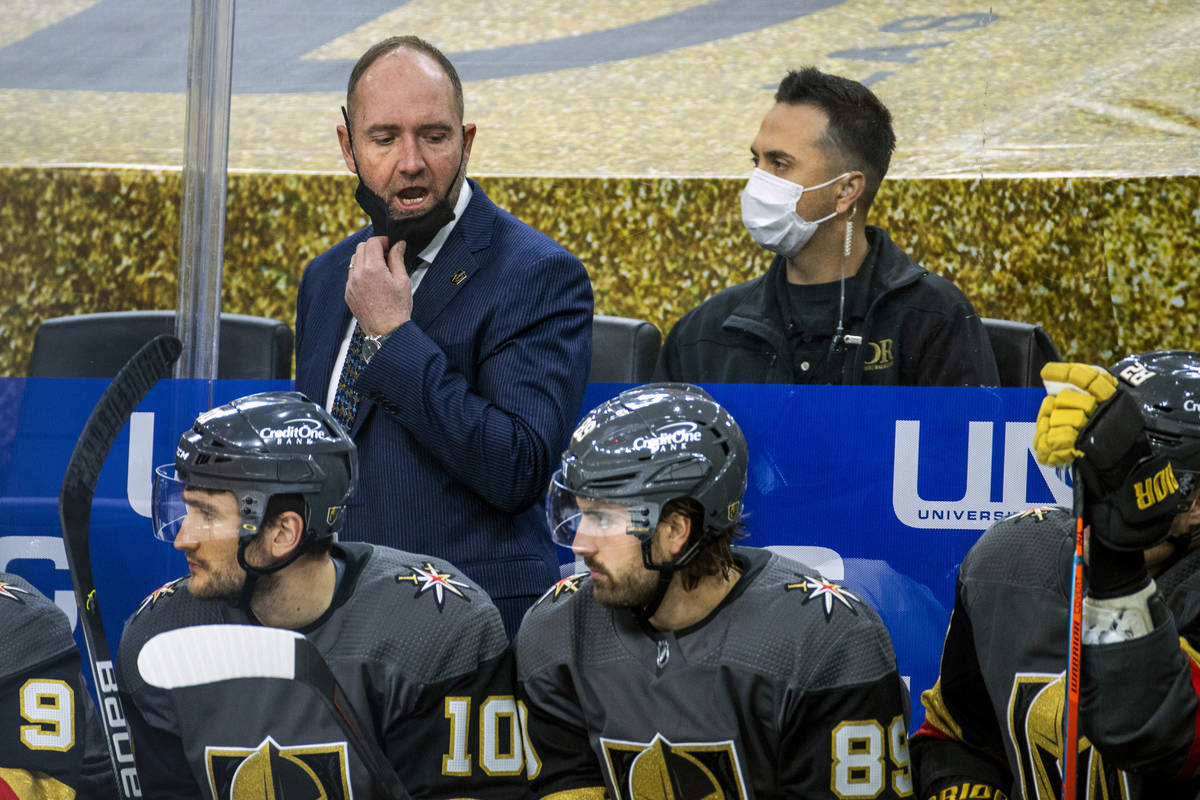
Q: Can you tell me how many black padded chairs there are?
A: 3